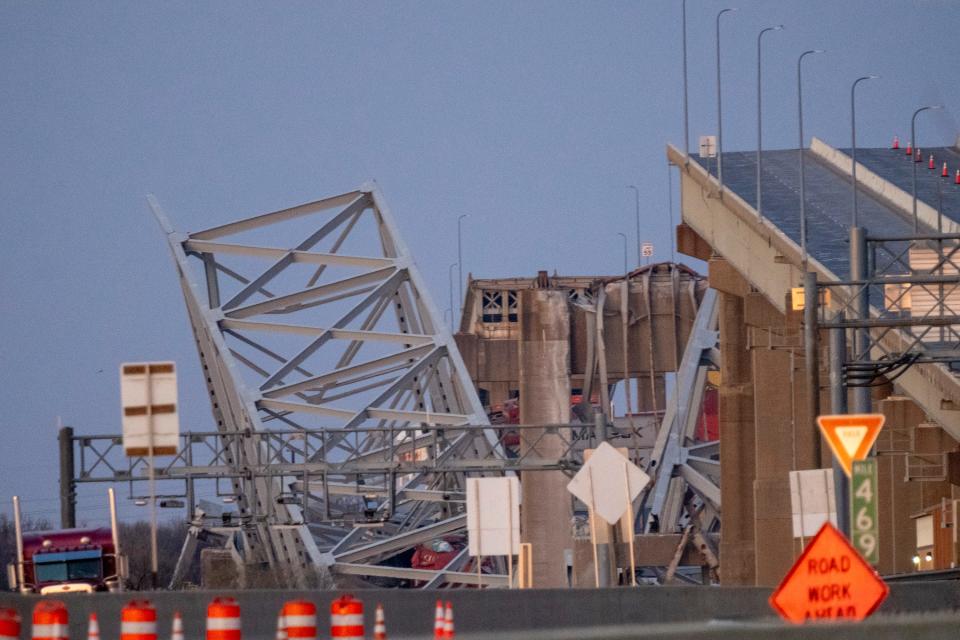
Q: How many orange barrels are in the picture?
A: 6